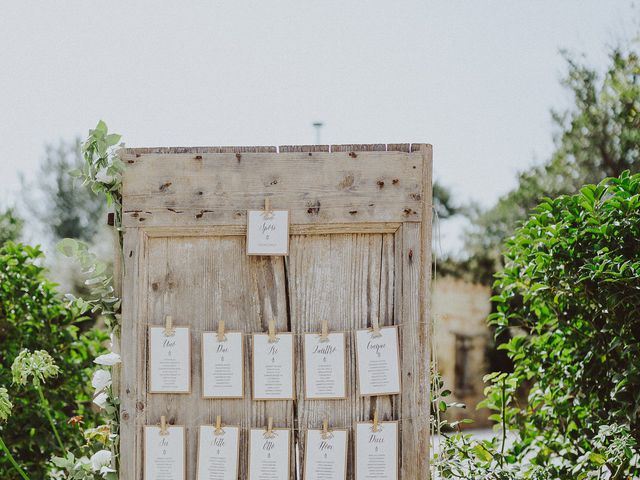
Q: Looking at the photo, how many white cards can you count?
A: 11